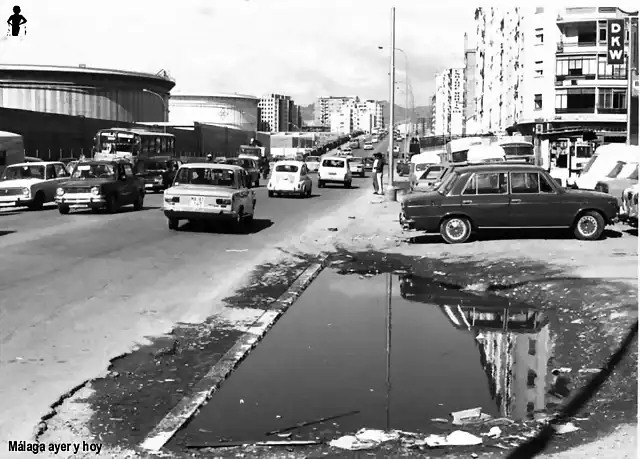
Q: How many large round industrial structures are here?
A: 2